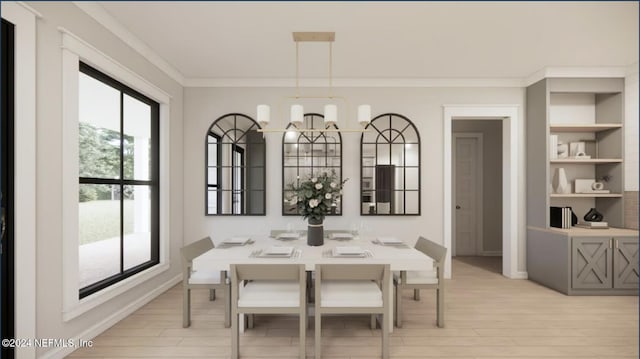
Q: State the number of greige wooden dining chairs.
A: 6